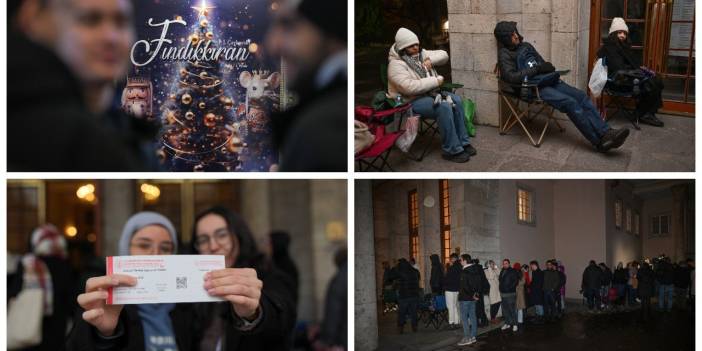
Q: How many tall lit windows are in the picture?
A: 2